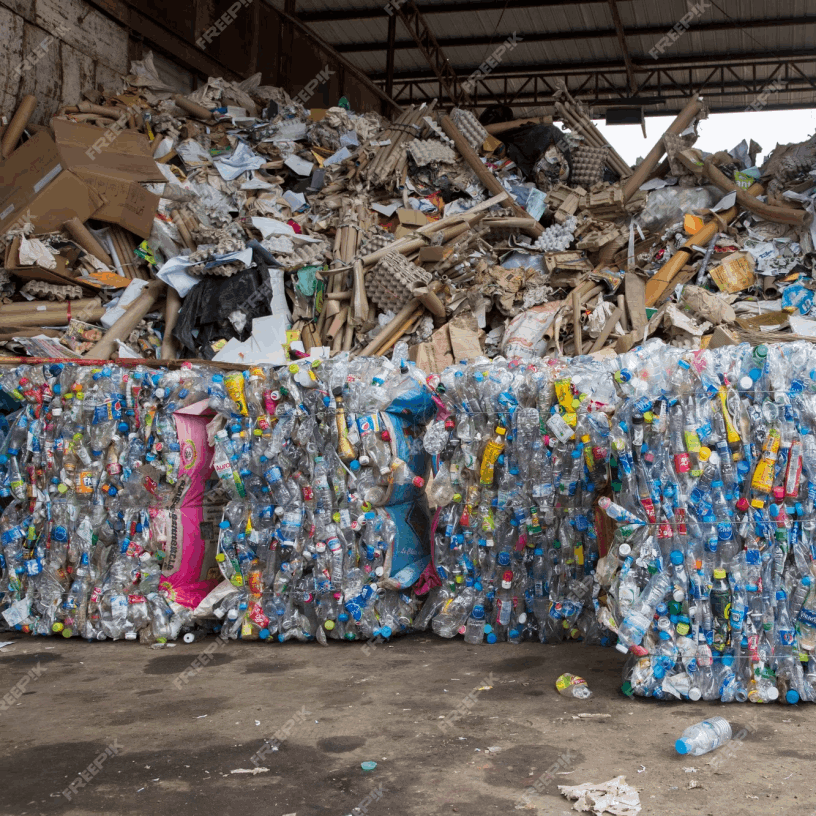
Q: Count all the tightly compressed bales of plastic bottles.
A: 4